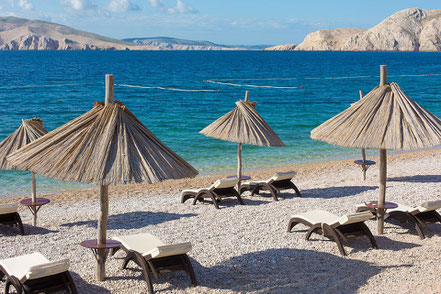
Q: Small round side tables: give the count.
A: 5